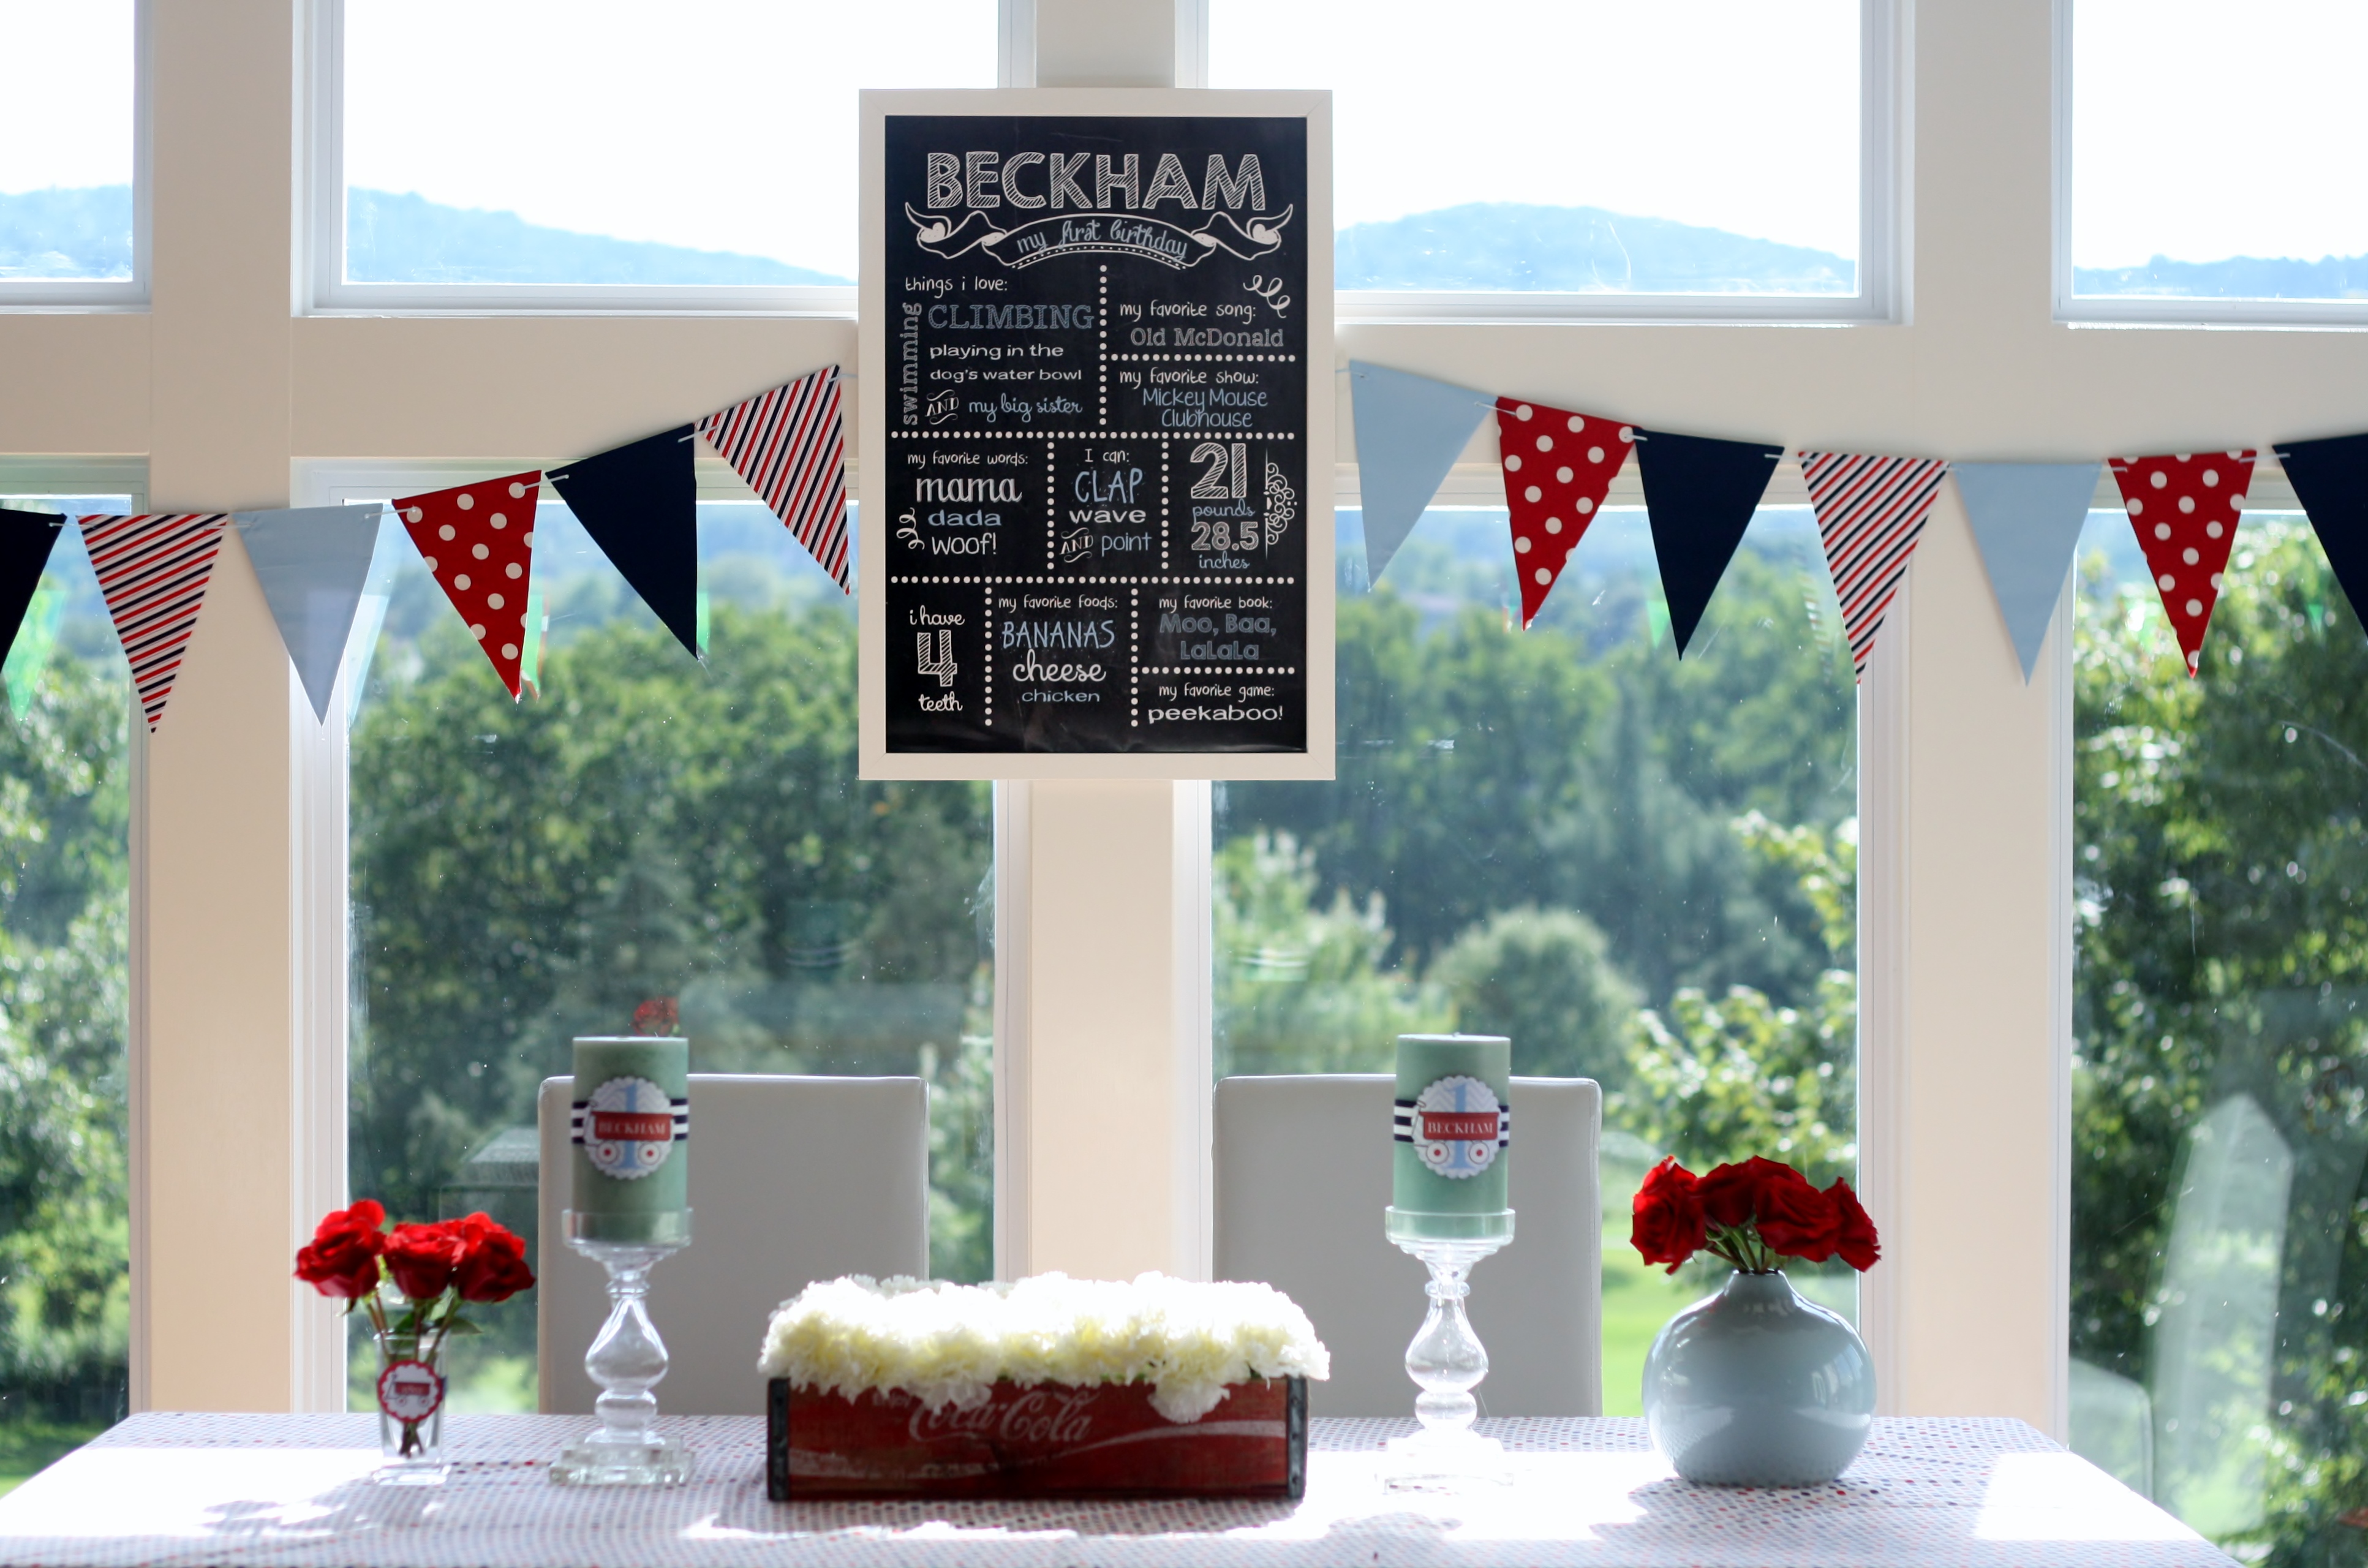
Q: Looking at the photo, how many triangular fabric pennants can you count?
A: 13